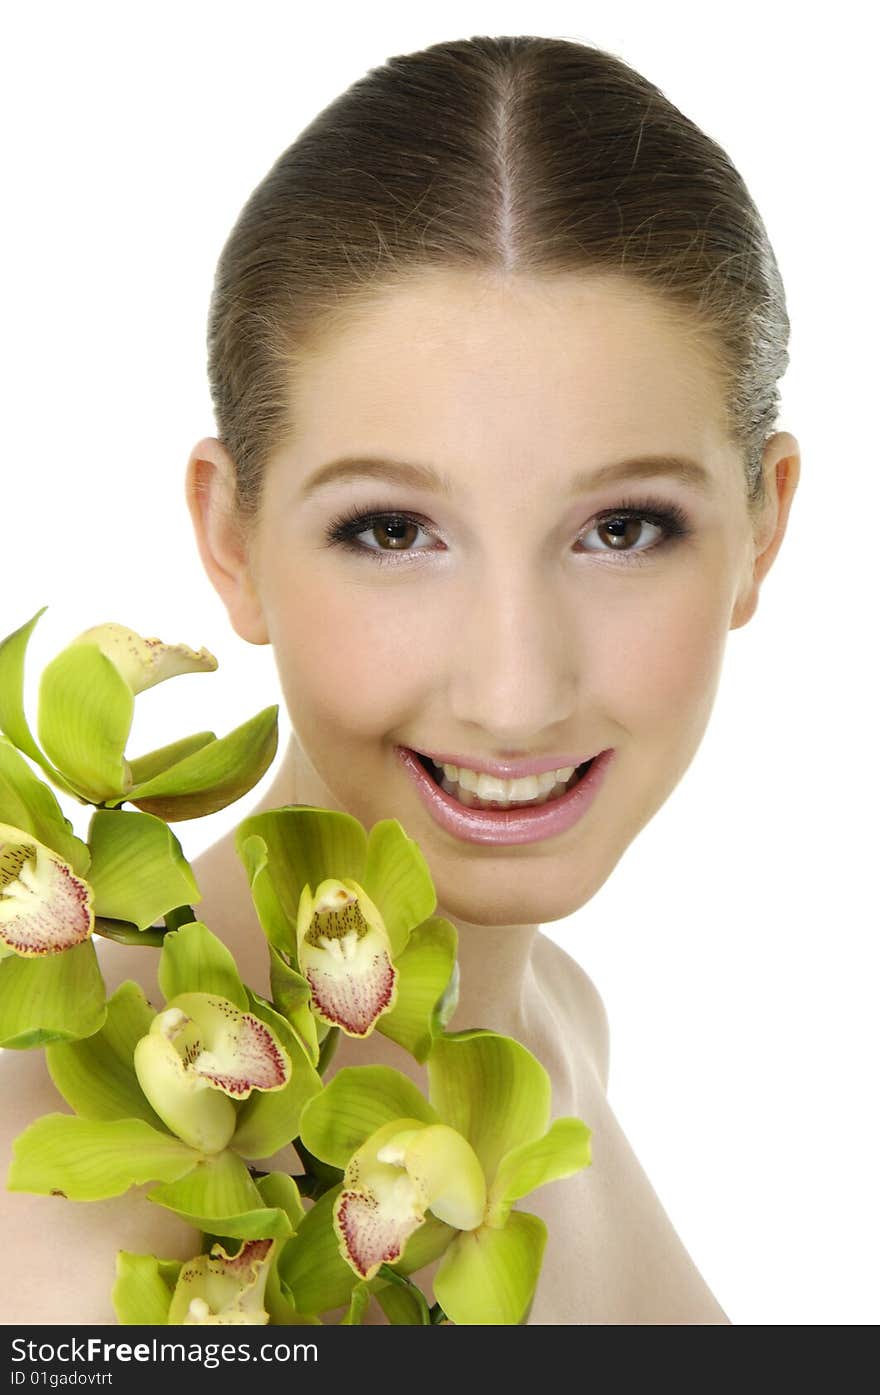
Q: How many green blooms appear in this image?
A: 6